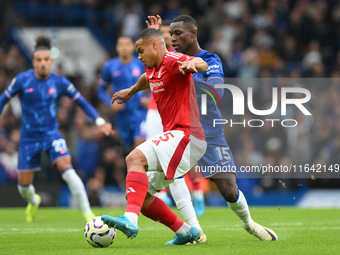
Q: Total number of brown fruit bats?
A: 0